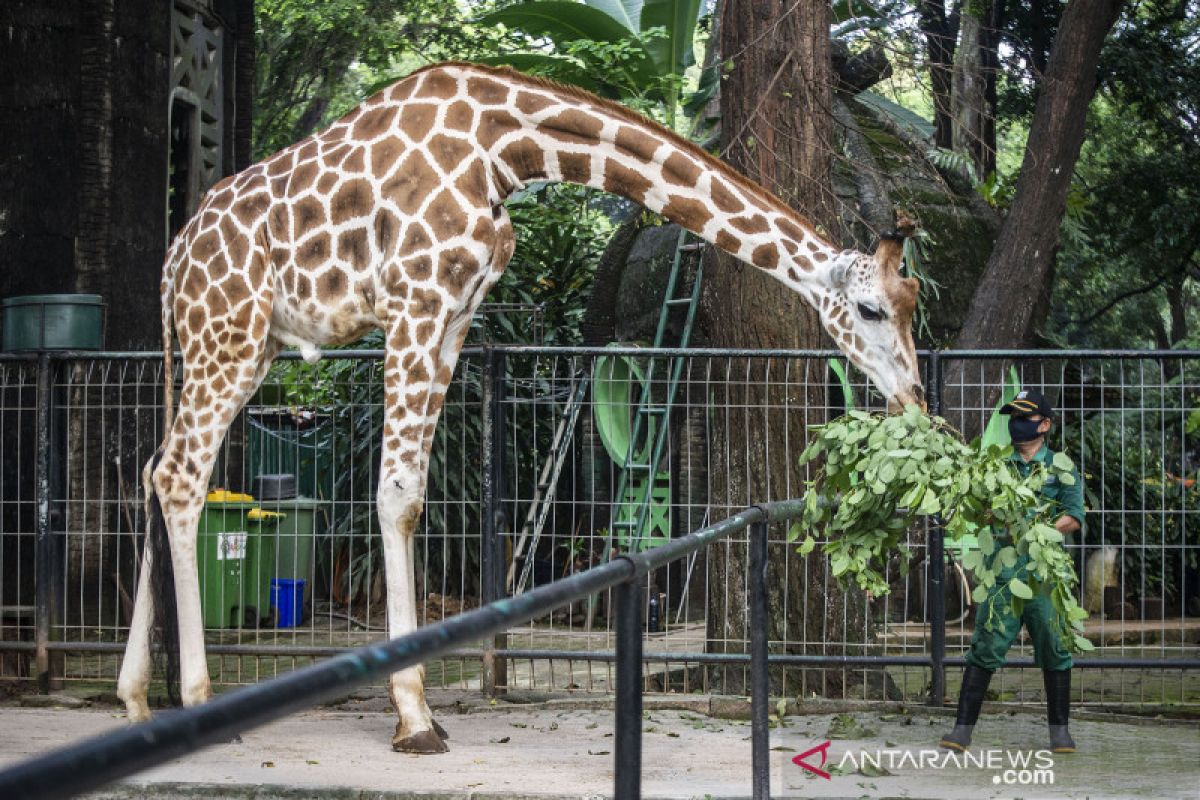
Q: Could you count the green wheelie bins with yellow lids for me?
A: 2